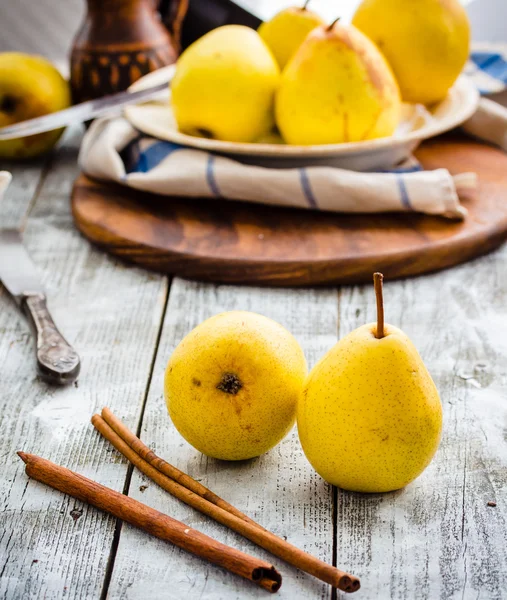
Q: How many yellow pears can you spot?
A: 7